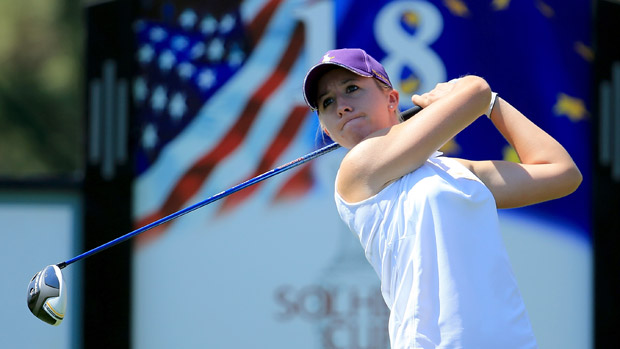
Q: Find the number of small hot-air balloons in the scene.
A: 0